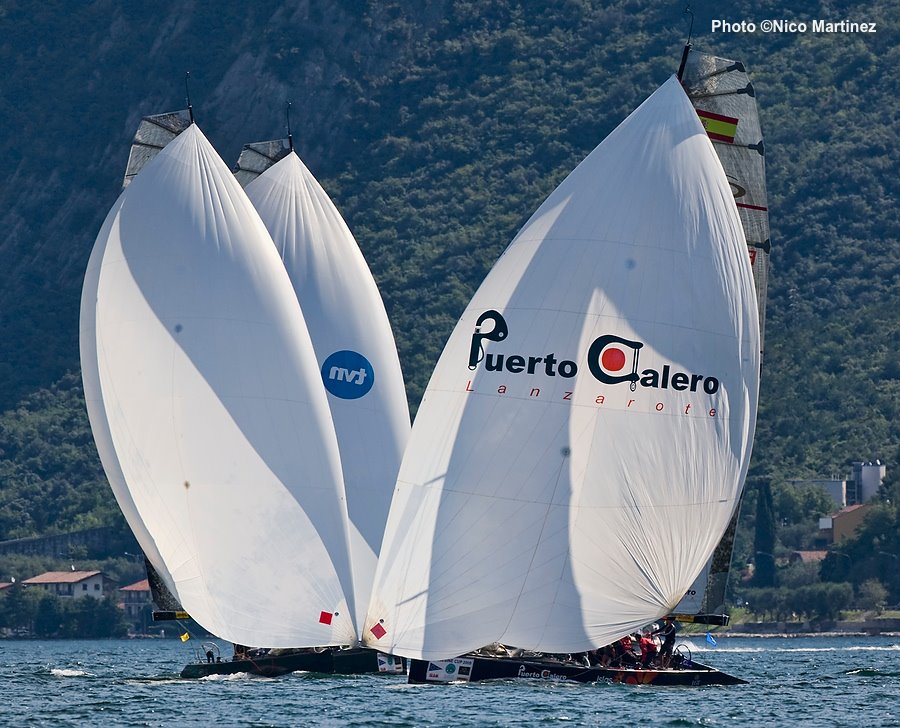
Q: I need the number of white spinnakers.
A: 3